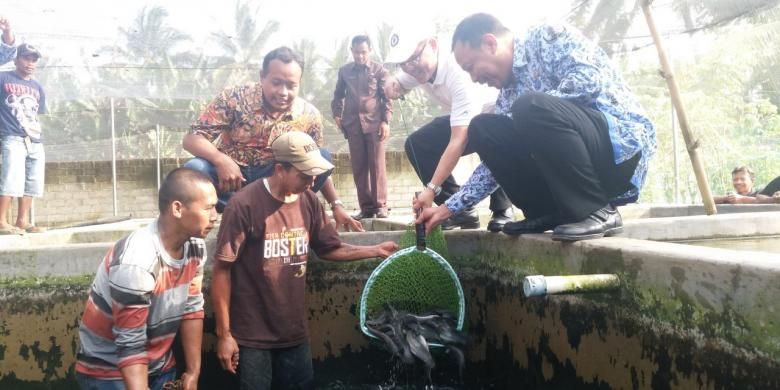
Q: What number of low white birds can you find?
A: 0